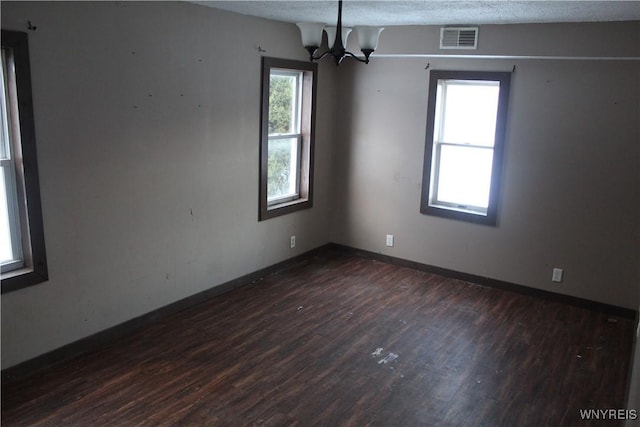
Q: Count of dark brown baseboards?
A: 2